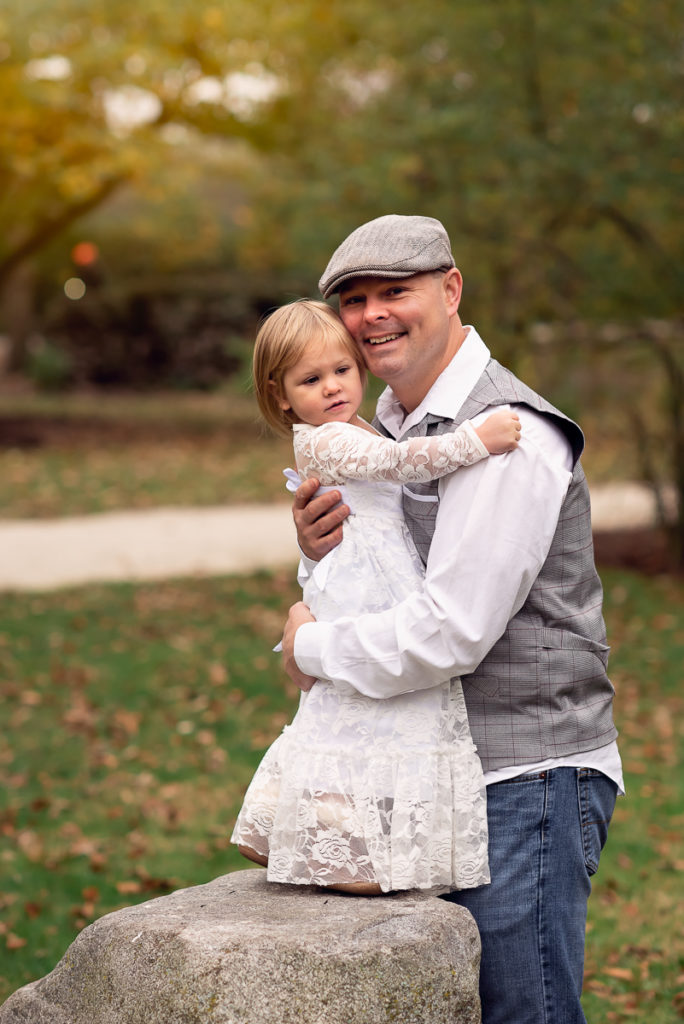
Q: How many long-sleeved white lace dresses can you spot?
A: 1